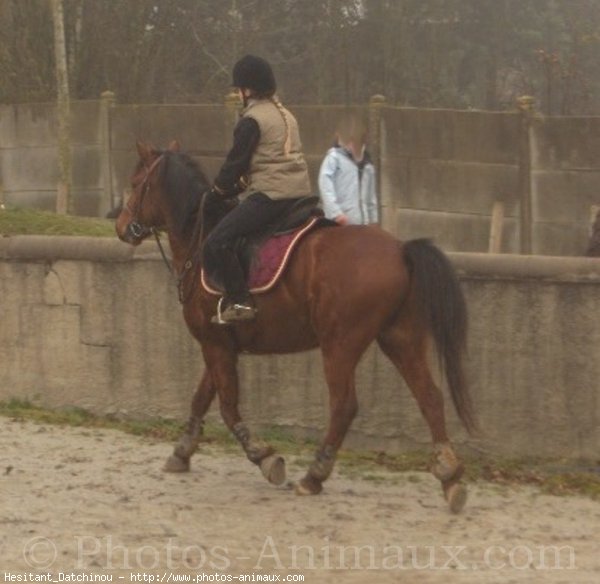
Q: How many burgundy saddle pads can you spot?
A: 1